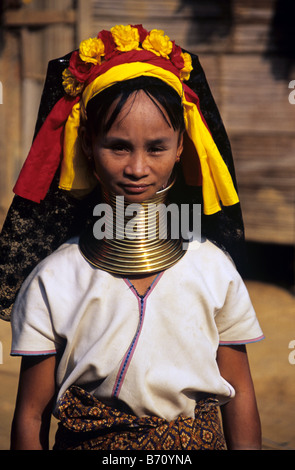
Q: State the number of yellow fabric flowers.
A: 5